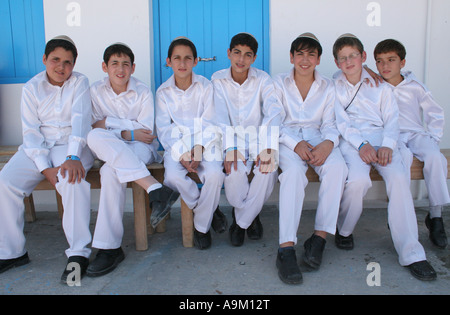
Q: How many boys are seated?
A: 7